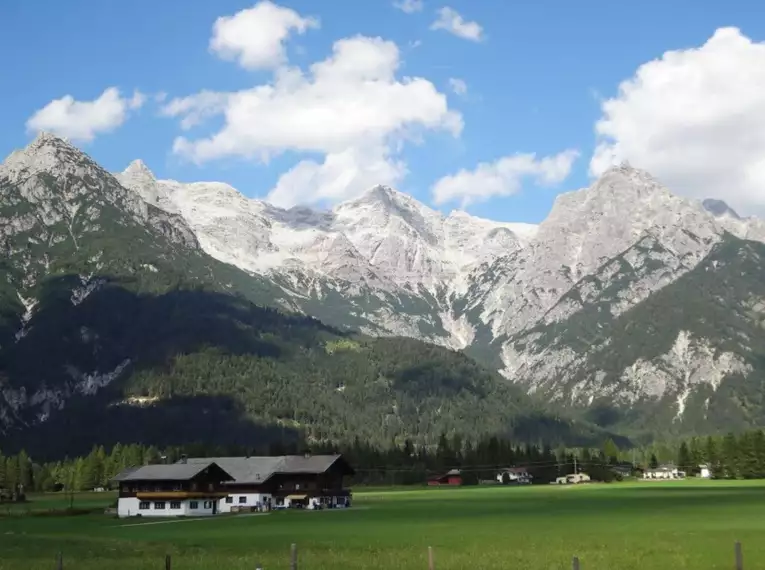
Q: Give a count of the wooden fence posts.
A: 6